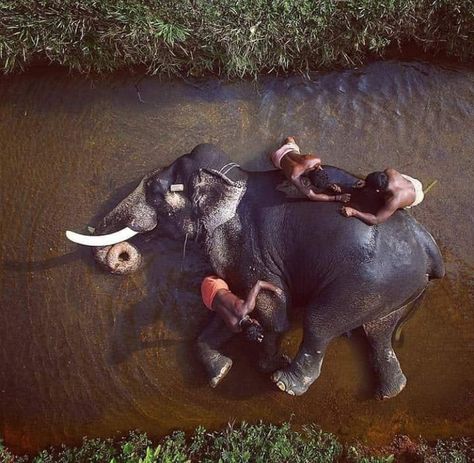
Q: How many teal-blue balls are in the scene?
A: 0